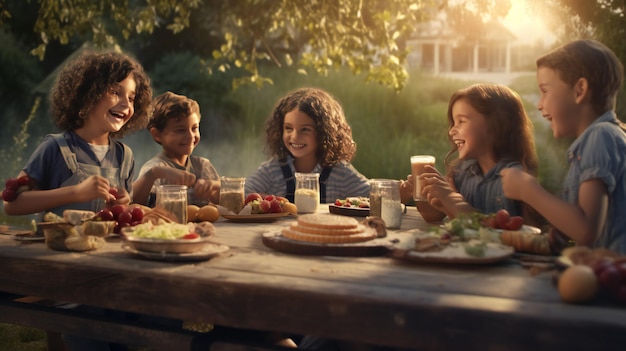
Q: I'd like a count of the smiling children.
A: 5